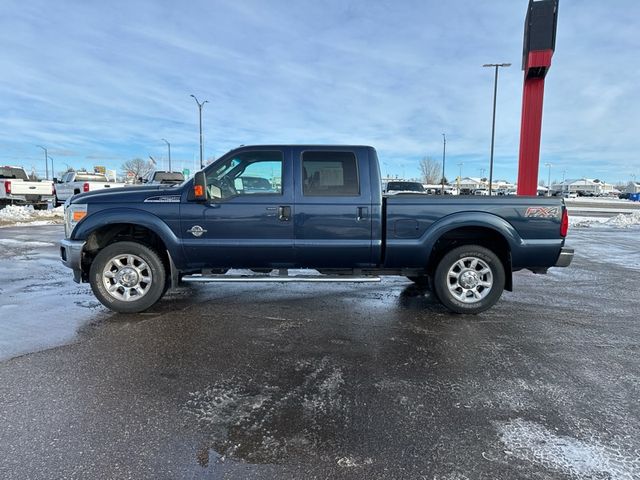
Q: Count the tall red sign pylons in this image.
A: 1